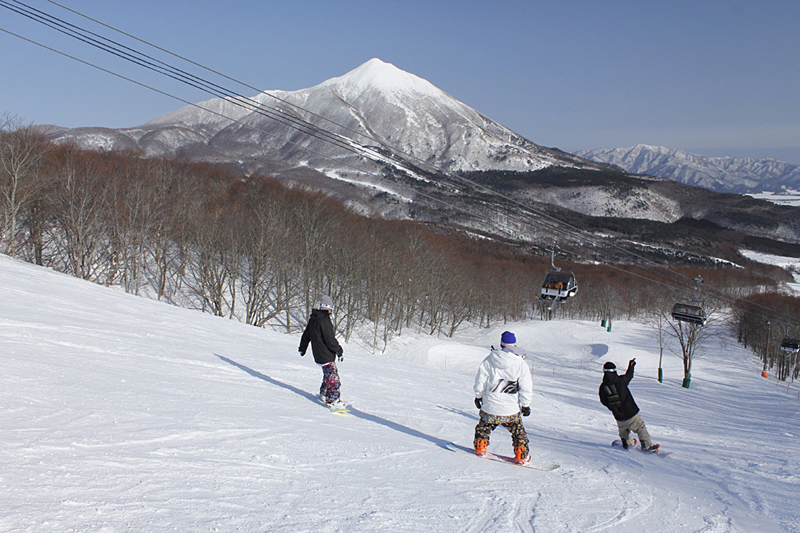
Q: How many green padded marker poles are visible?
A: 4